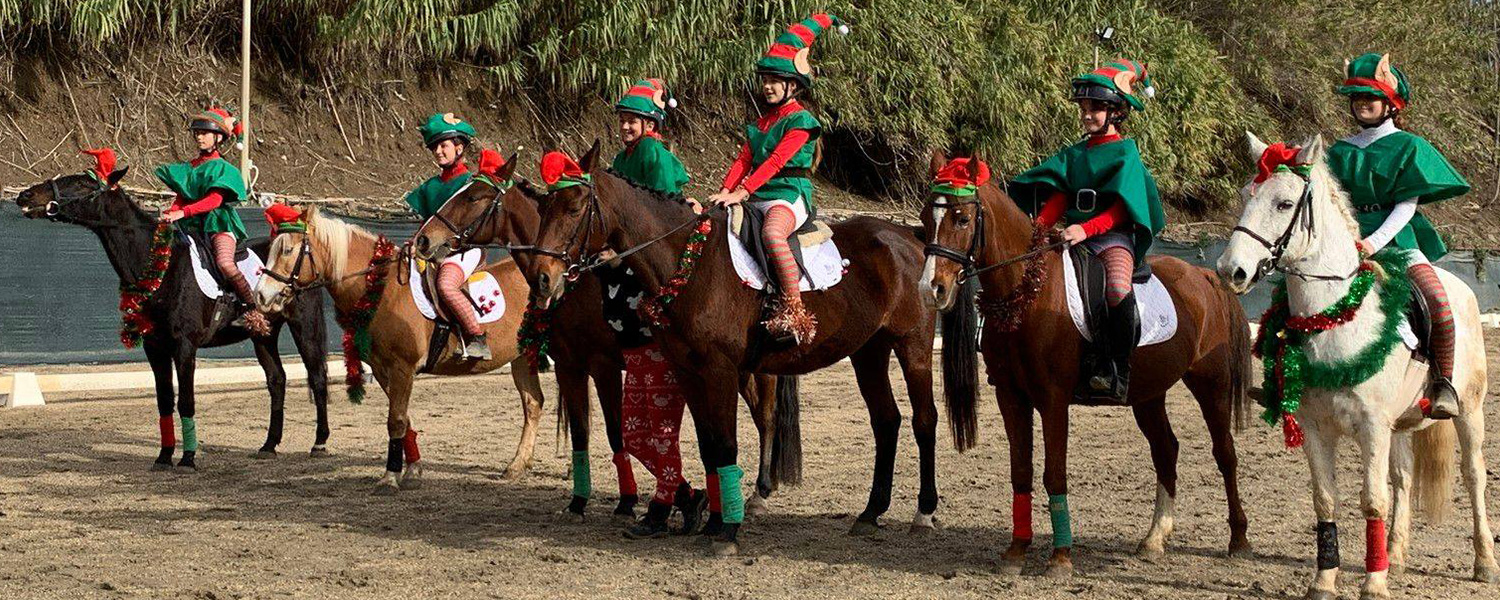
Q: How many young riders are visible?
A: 6